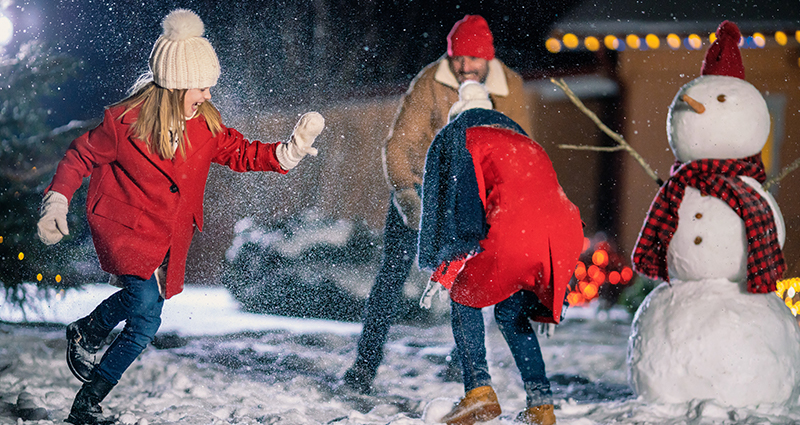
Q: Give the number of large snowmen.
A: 1